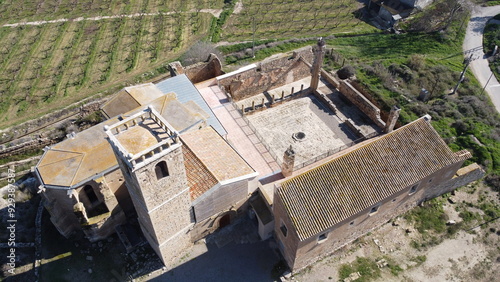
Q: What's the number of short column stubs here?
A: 7